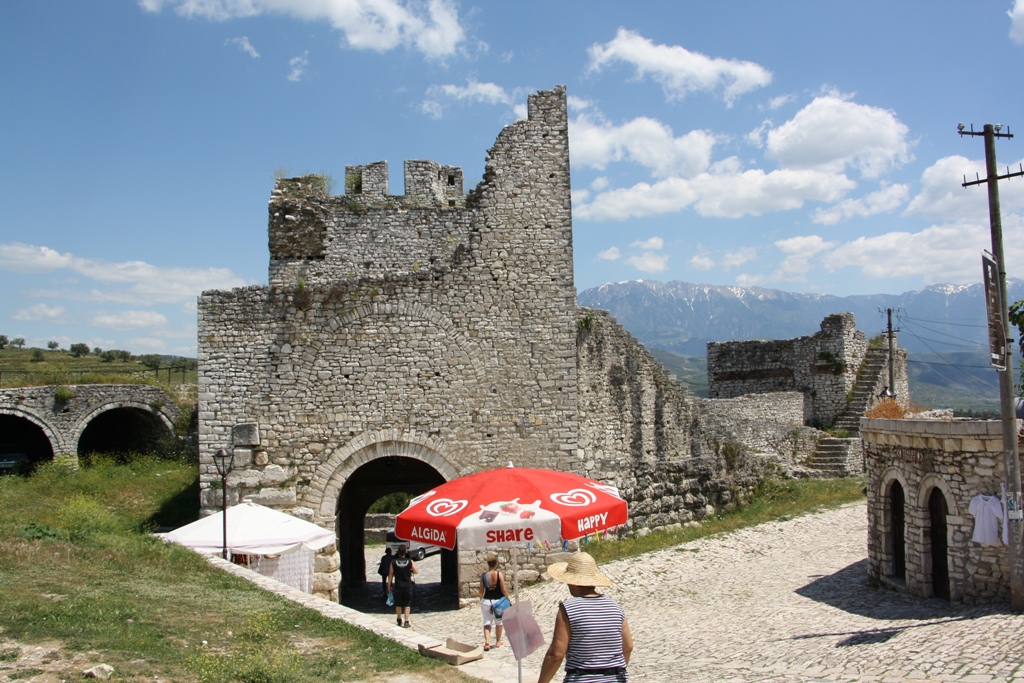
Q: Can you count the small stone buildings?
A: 1